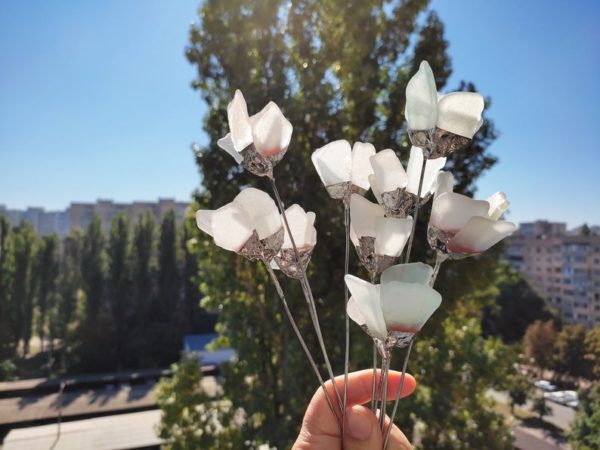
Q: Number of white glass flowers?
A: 9